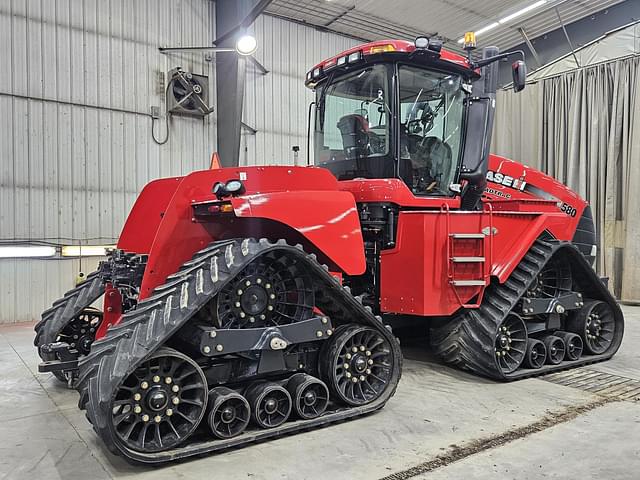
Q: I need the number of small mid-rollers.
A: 6